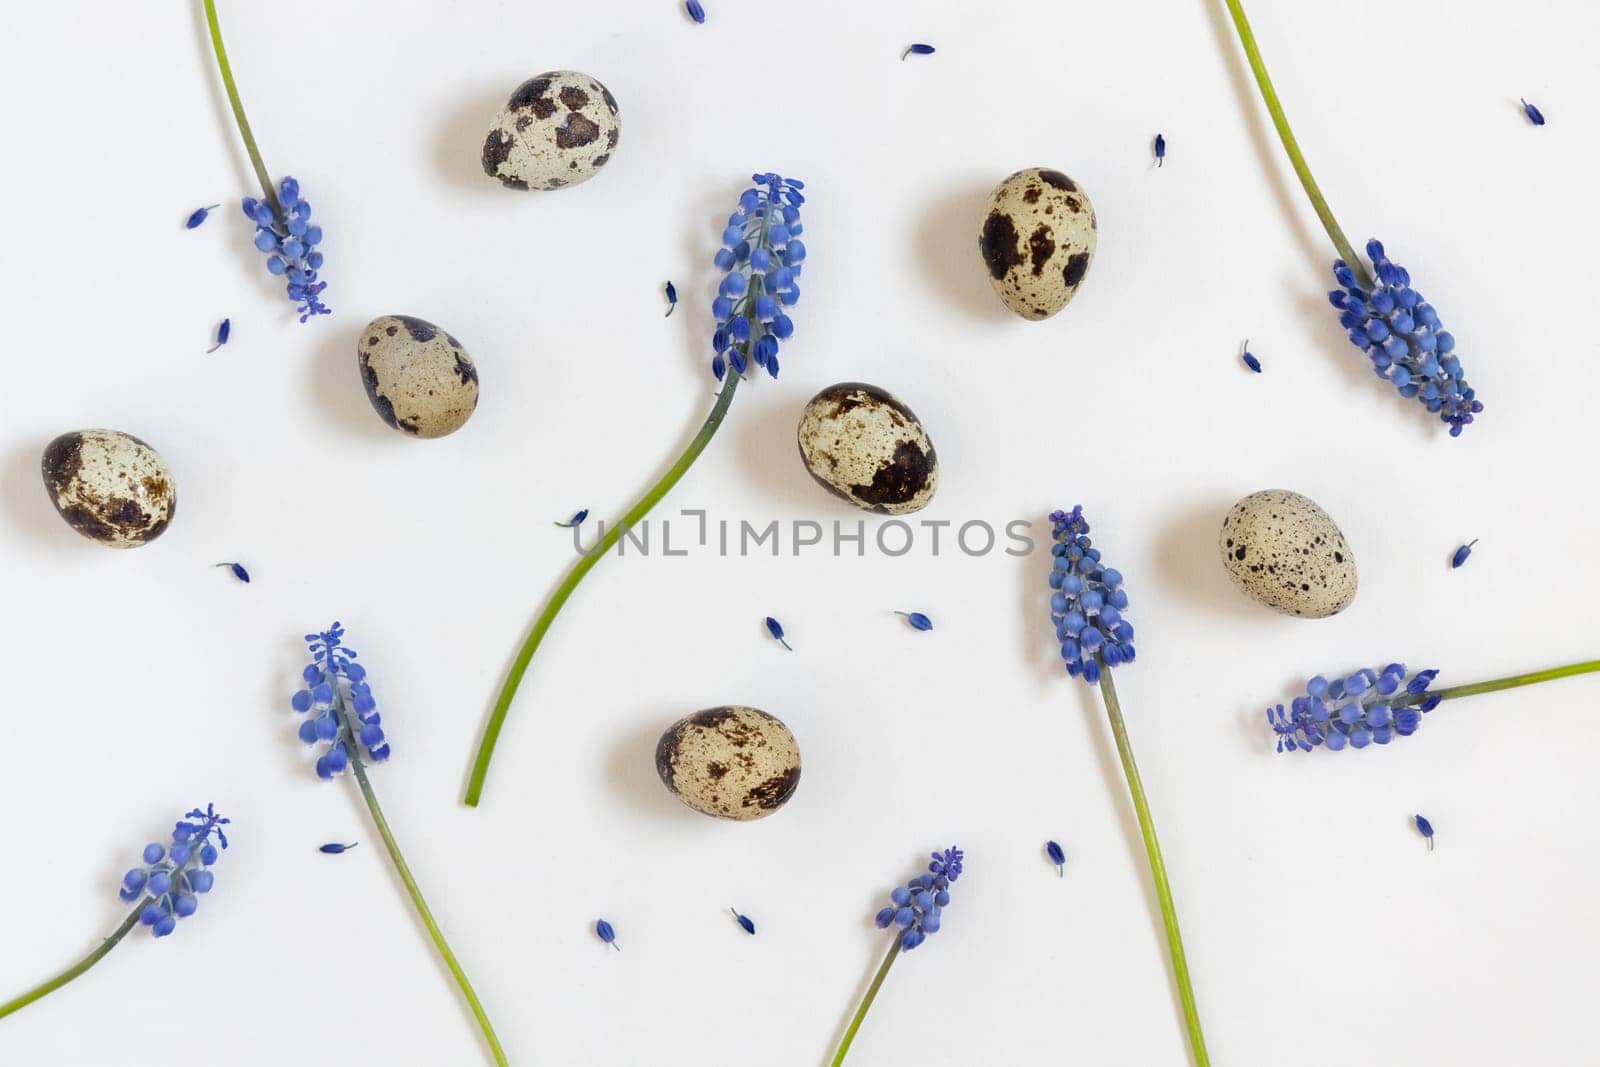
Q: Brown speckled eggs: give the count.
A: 7